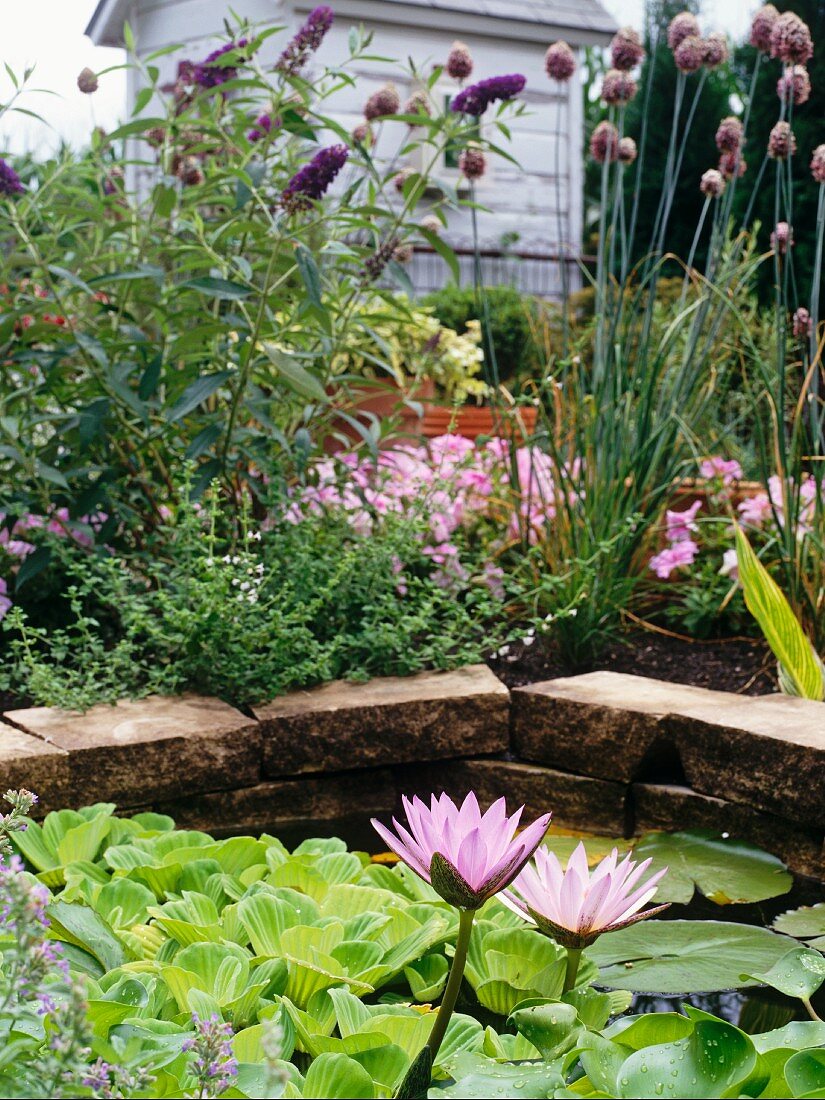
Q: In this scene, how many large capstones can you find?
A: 5